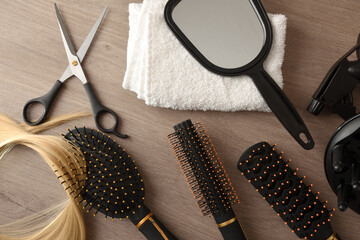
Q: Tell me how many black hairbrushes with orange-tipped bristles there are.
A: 3